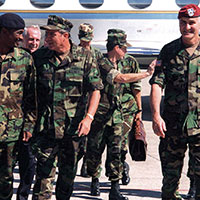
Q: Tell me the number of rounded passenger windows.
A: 5